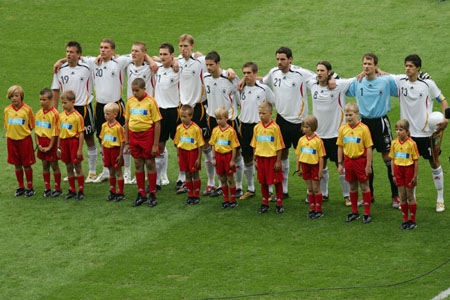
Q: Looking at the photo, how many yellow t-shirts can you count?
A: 11